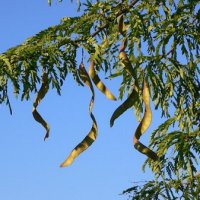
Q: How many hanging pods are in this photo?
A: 5